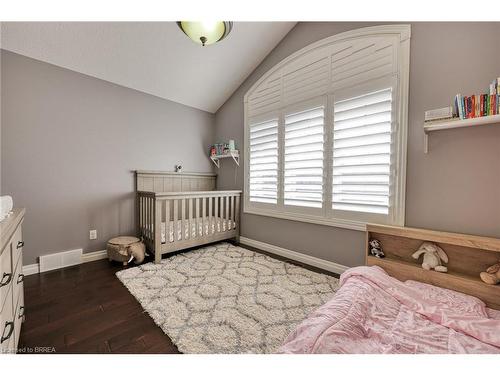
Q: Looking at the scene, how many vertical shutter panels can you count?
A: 3